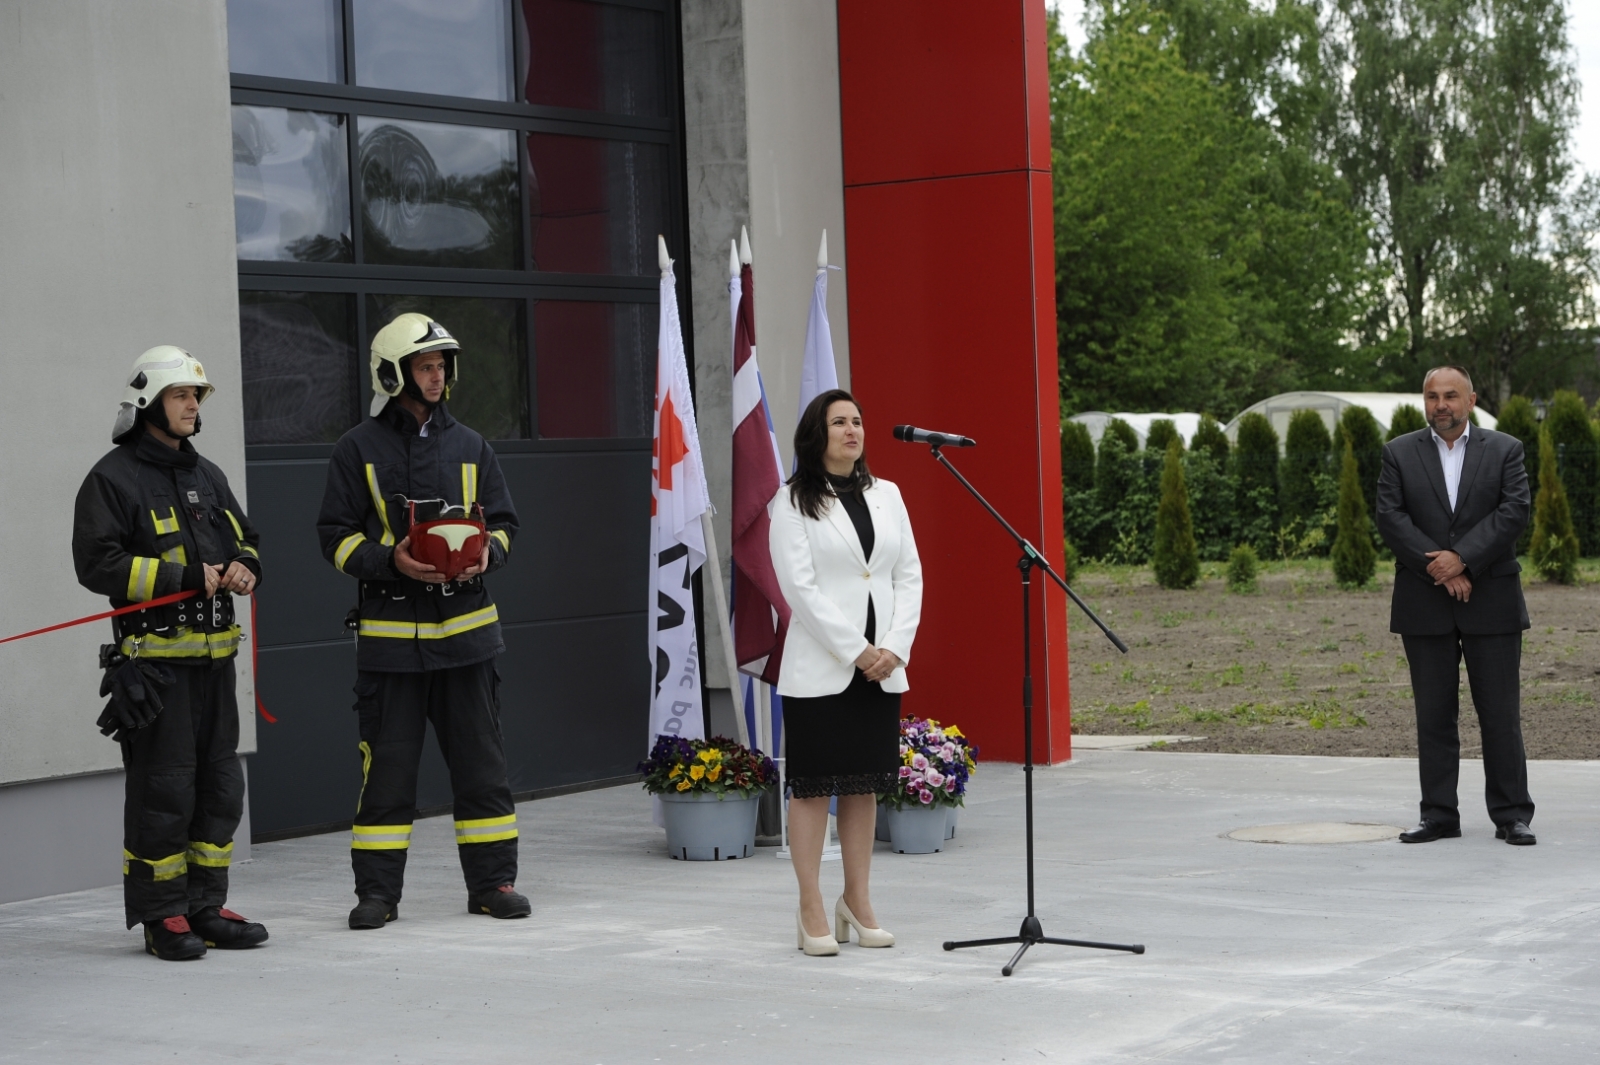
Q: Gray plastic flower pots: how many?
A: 3